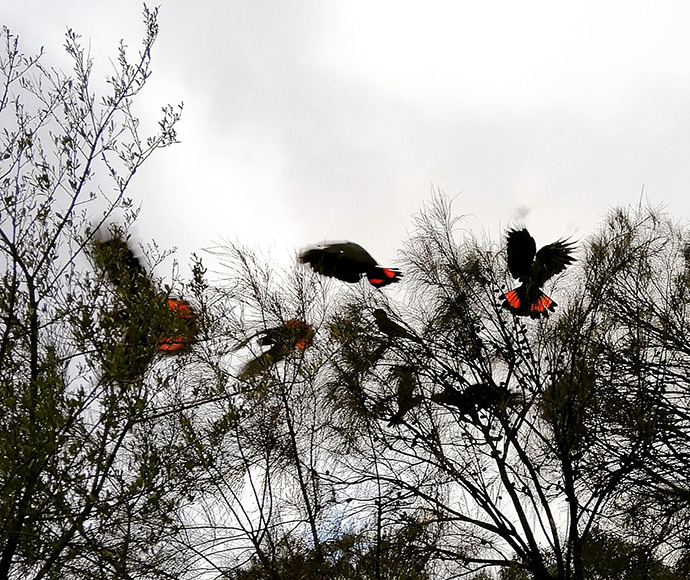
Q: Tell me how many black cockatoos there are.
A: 7